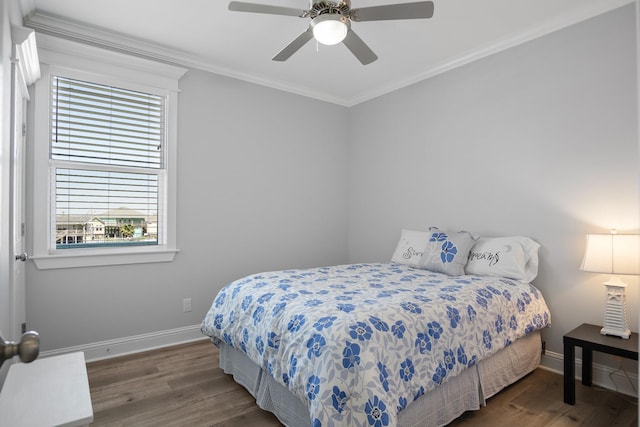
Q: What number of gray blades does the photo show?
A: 4